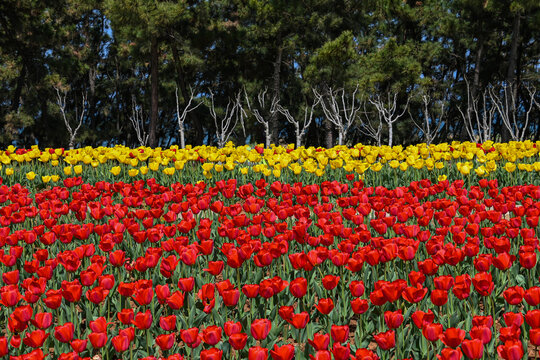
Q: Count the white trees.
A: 12